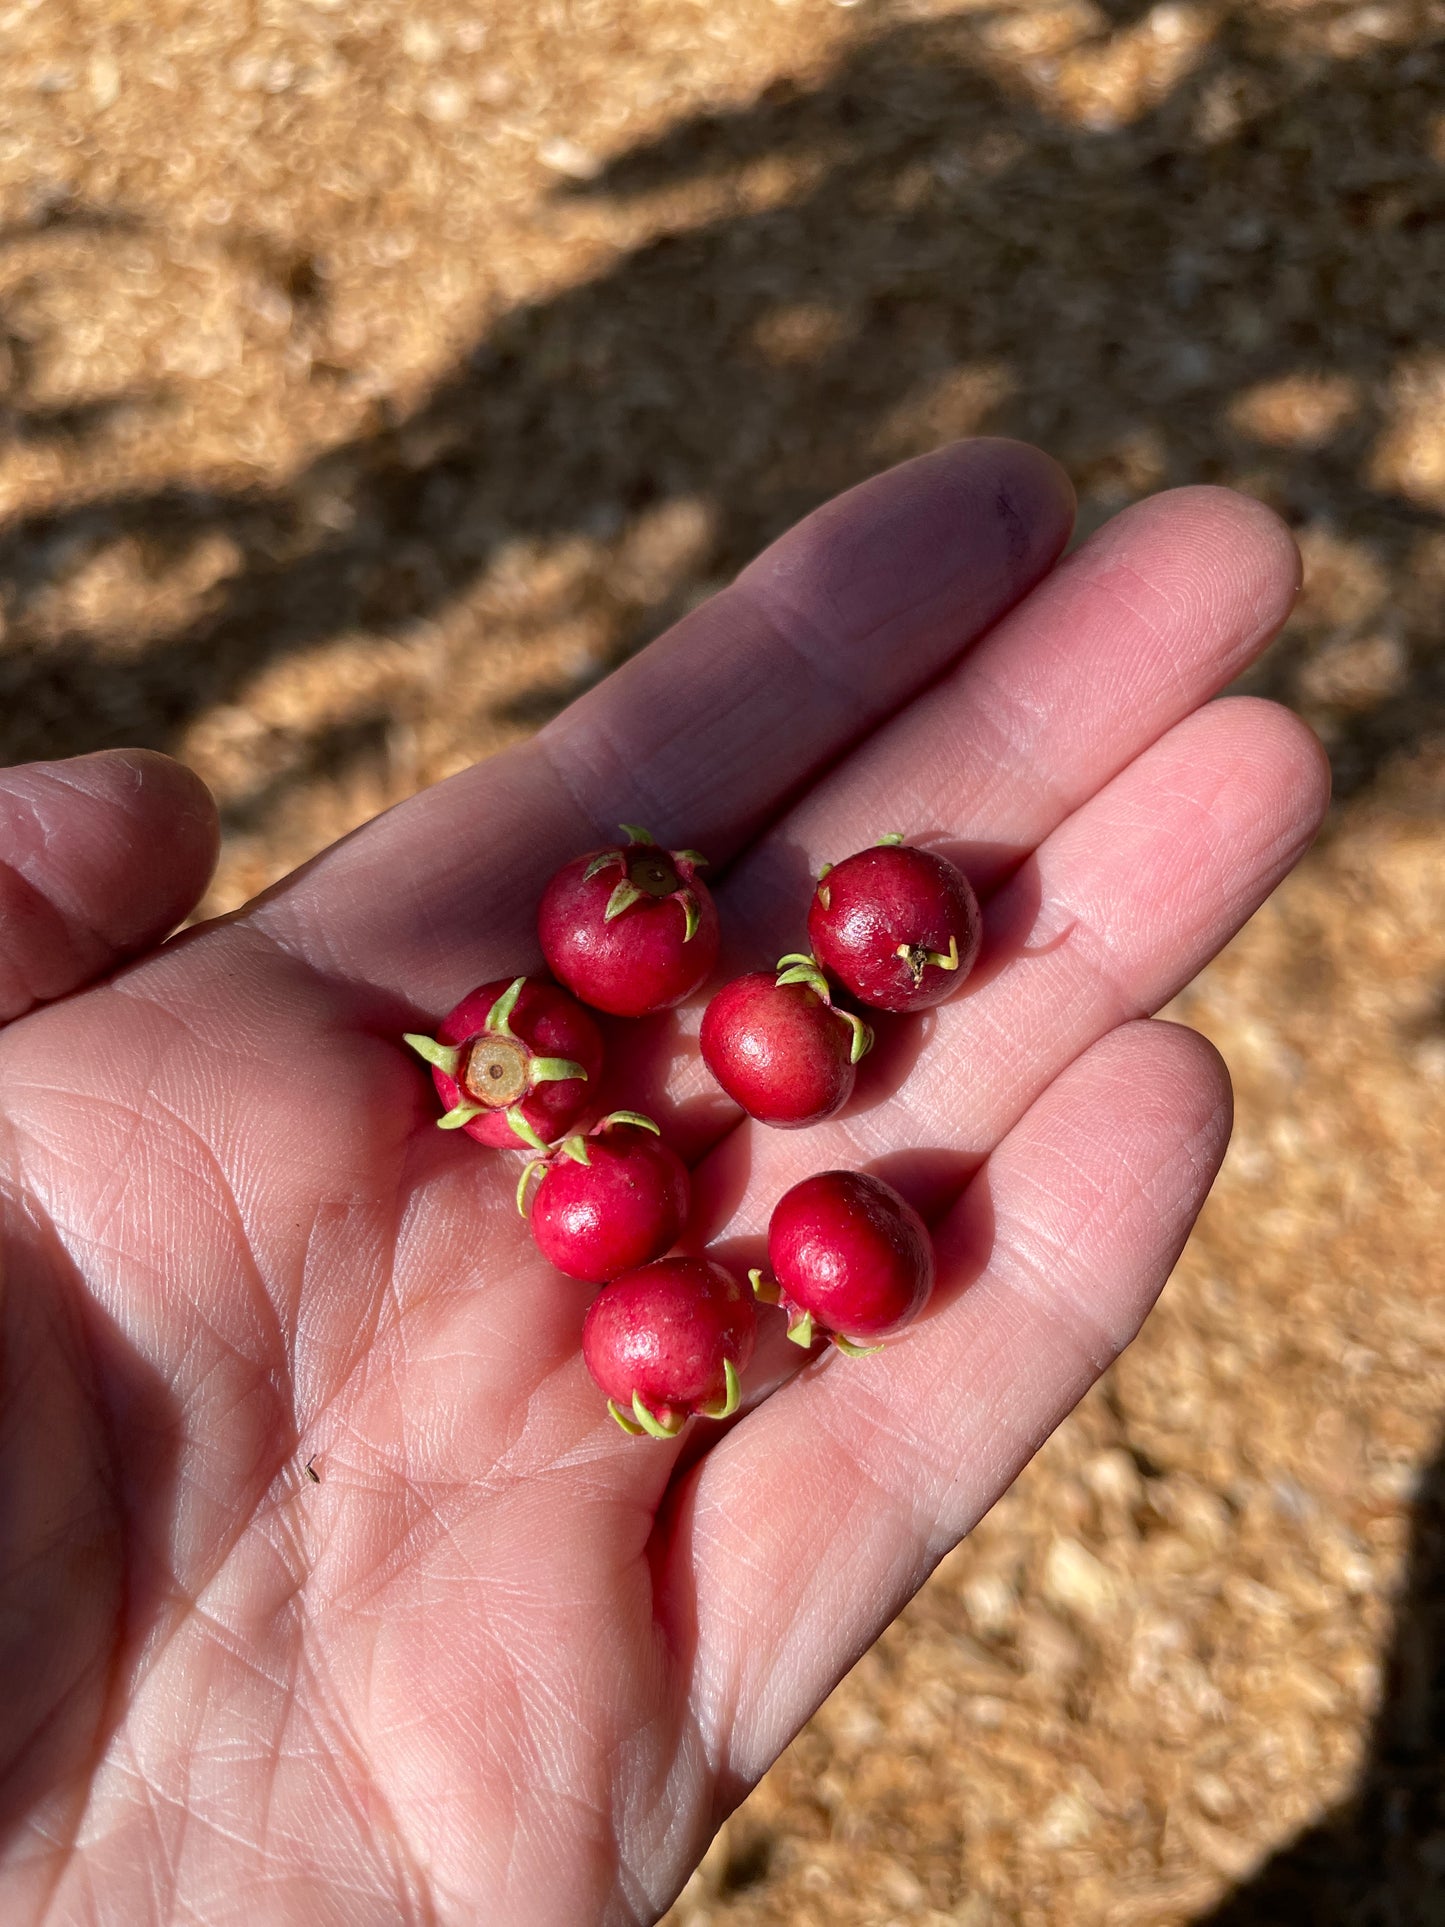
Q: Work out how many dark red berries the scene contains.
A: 7